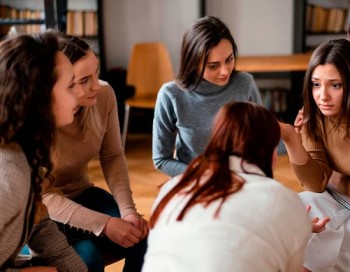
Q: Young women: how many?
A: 5